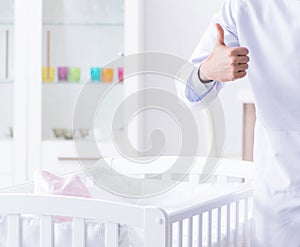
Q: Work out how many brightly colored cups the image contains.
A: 6